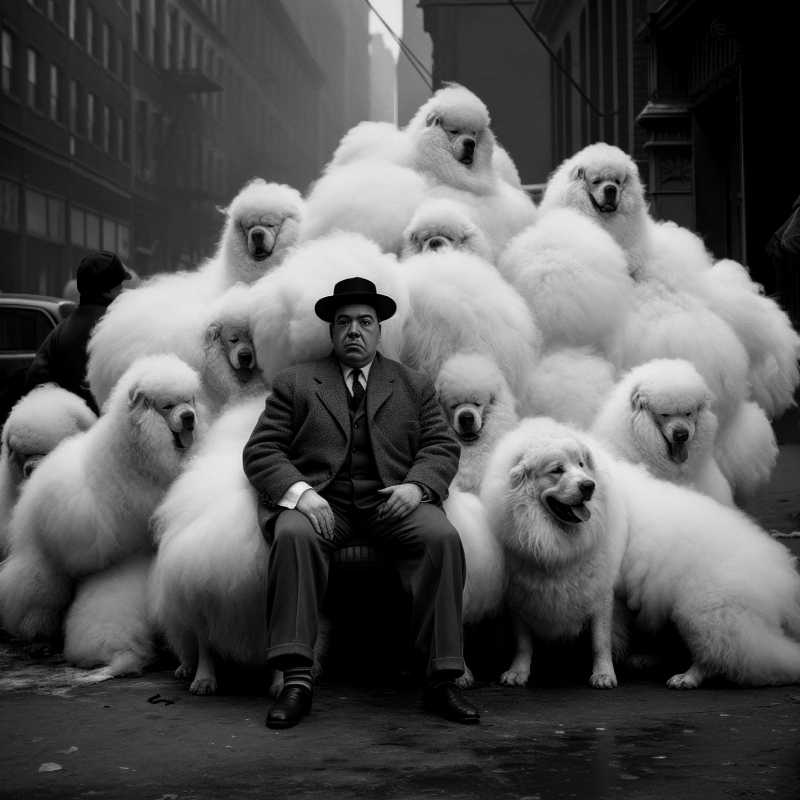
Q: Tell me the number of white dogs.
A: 10